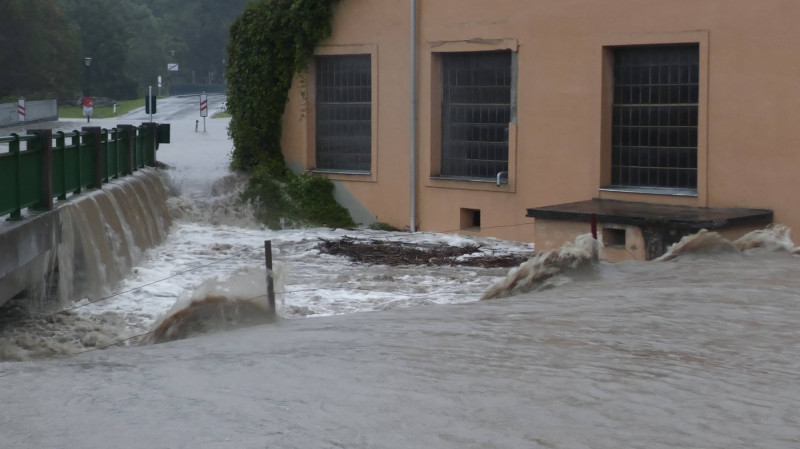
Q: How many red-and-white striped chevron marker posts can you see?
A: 2